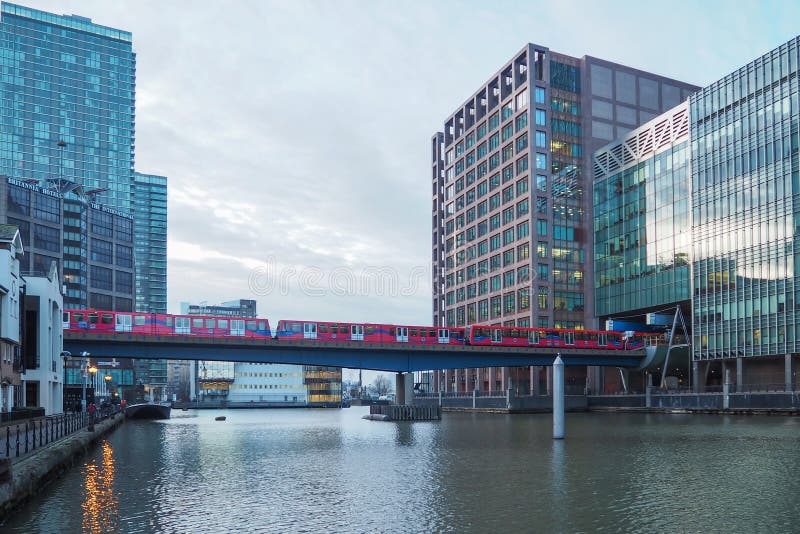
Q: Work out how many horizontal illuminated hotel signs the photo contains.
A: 2